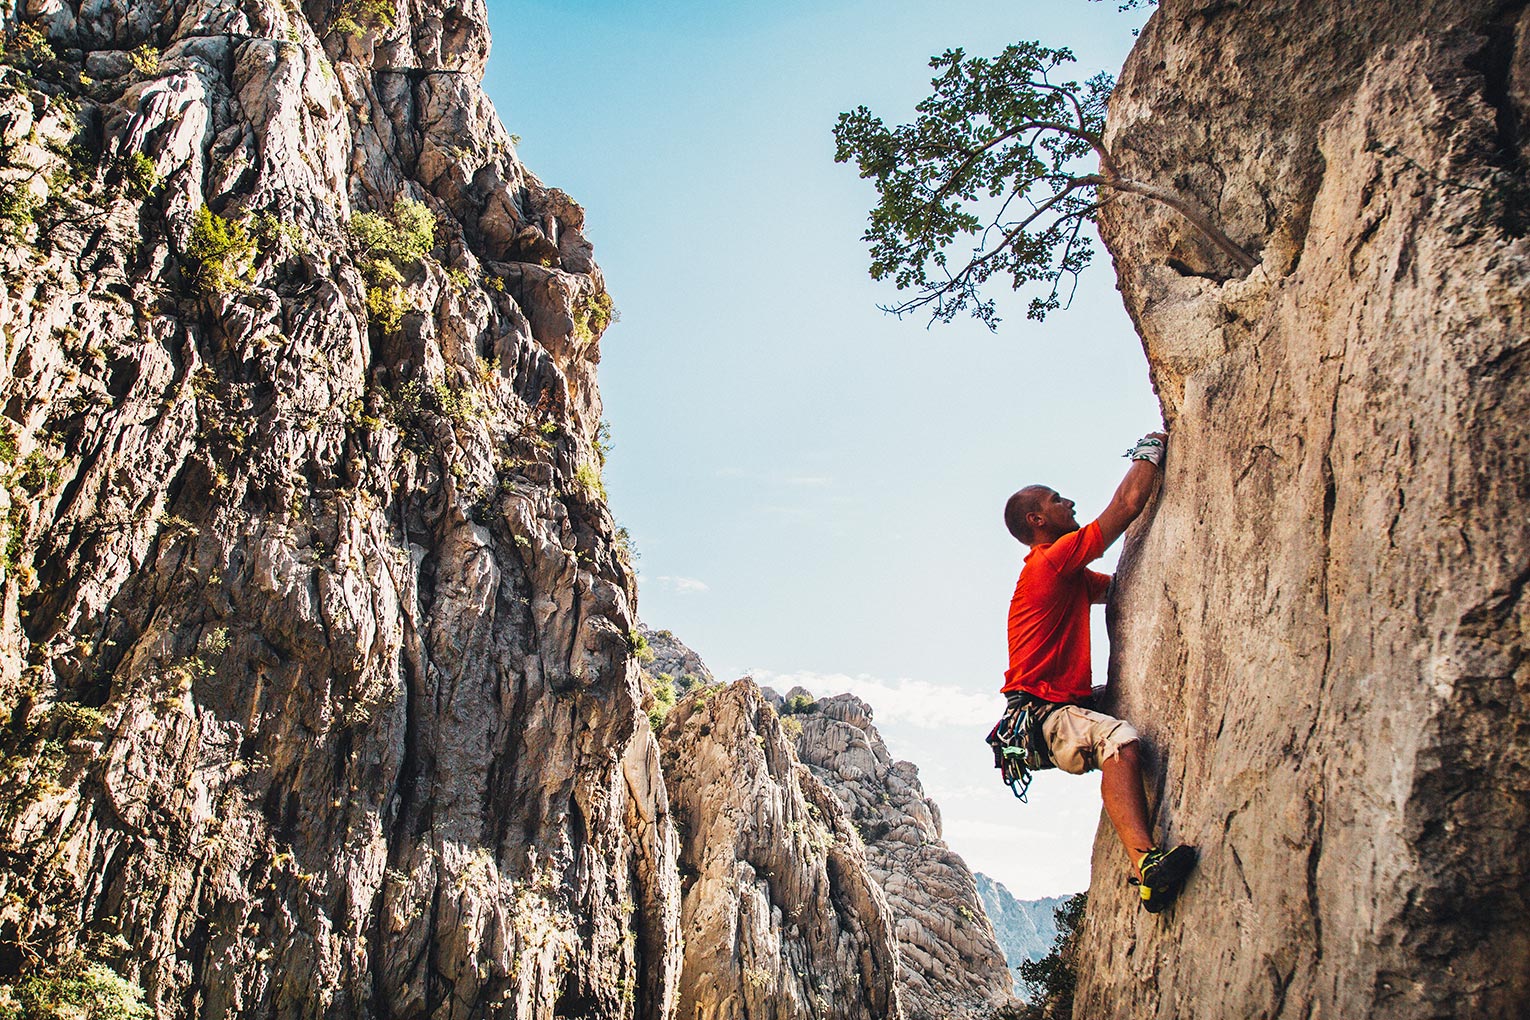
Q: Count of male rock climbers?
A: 1